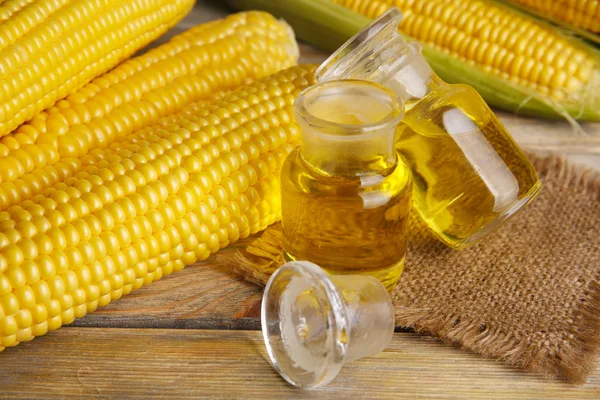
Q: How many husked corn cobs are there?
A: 3